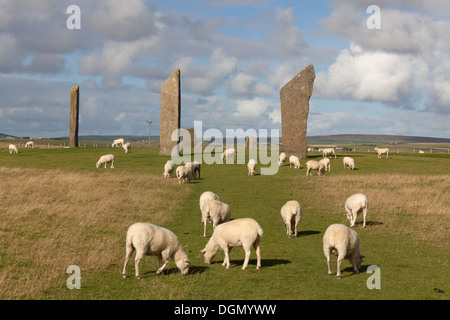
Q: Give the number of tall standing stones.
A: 3